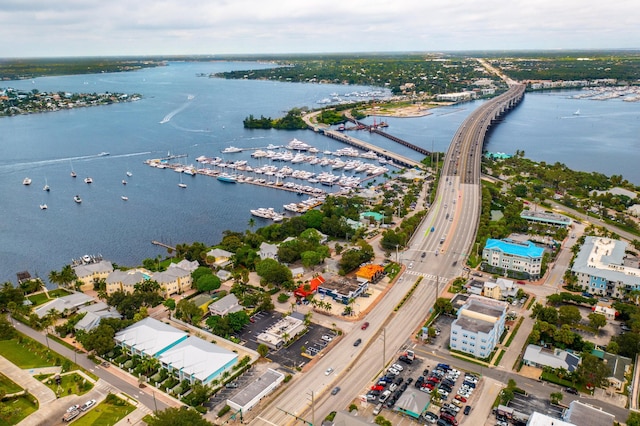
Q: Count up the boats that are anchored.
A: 10